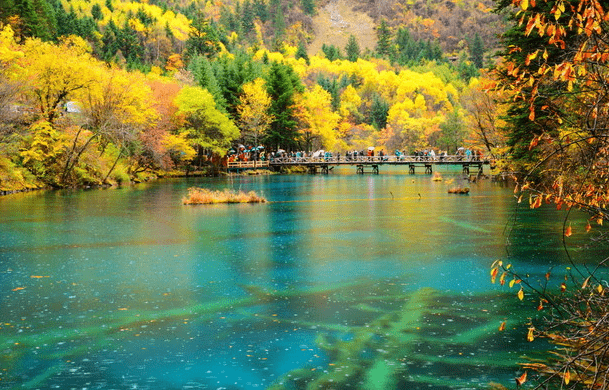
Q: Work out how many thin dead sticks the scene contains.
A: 2